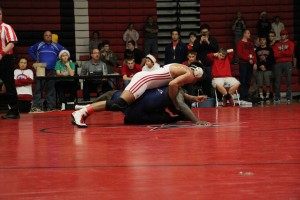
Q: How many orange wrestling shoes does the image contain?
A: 0